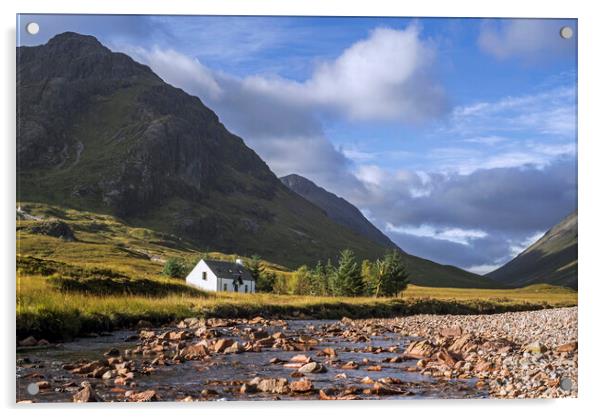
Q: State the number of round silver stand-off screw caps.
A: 4